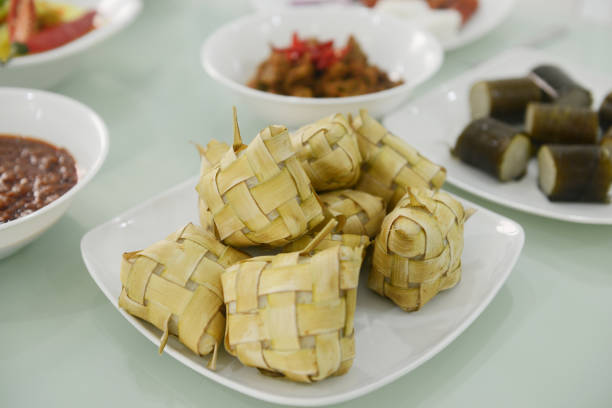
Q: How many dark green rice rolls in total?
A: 6